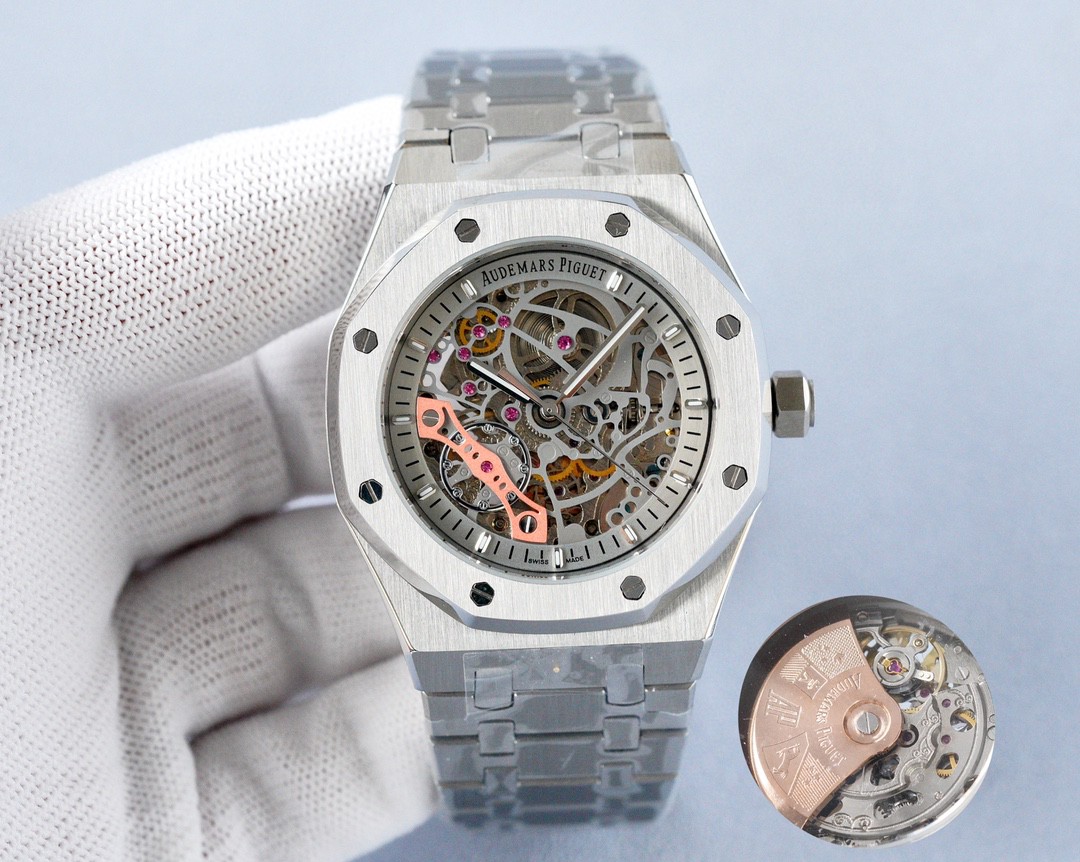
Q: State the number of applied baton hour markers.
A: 11